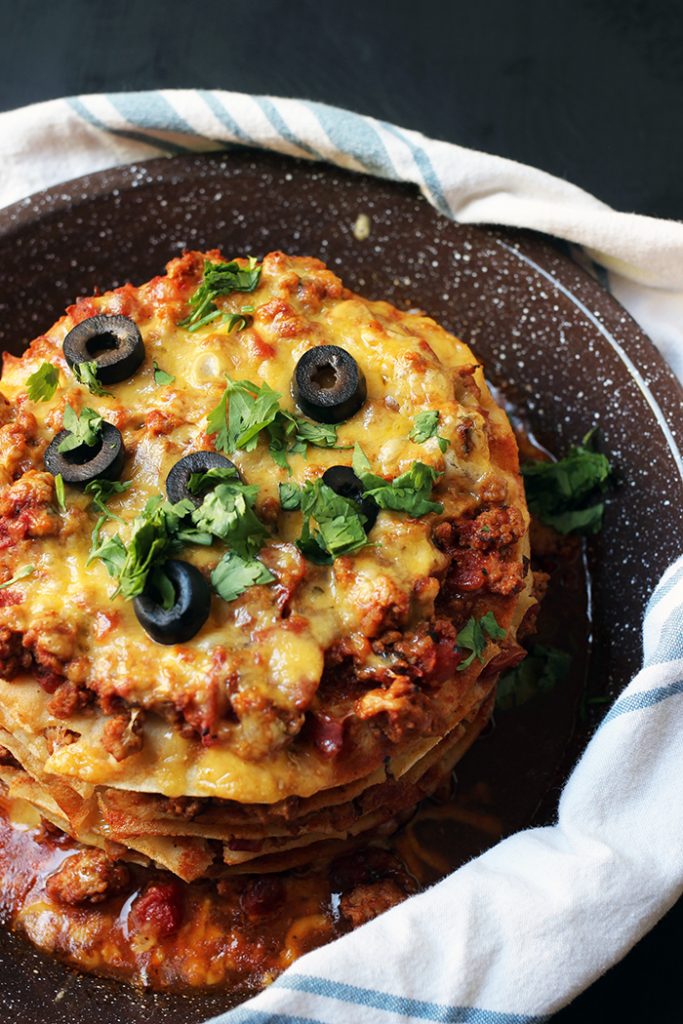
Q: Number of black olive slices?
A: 6